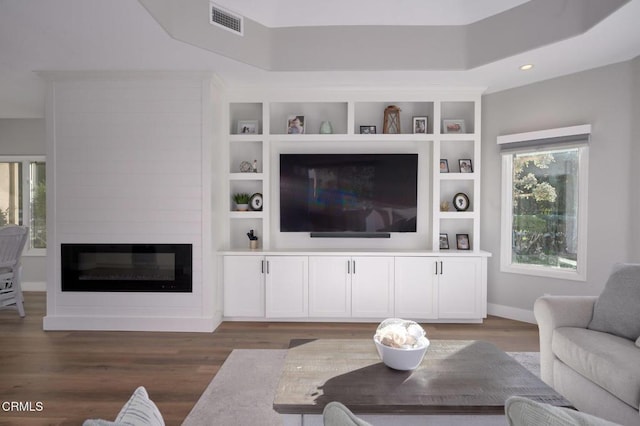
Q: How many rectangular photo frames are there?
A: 9